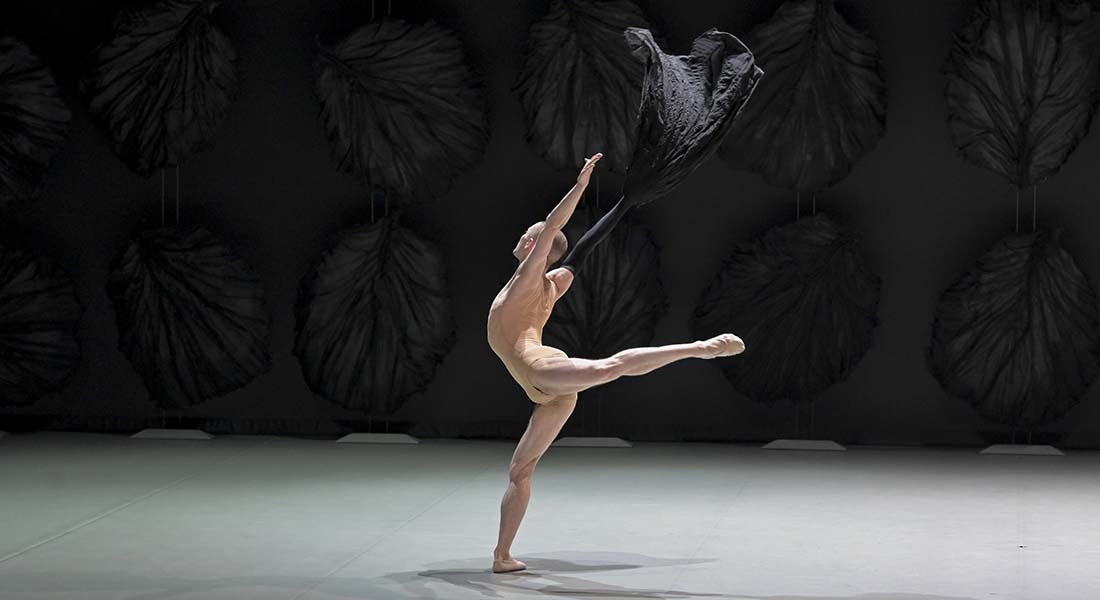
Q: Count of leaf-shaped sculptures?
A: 12